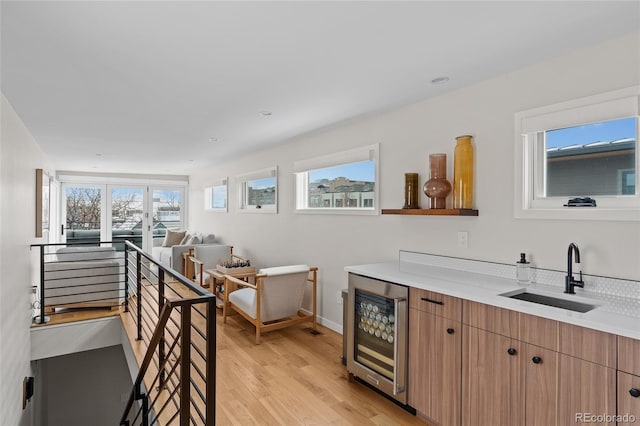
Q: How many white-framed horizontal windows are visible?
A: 4